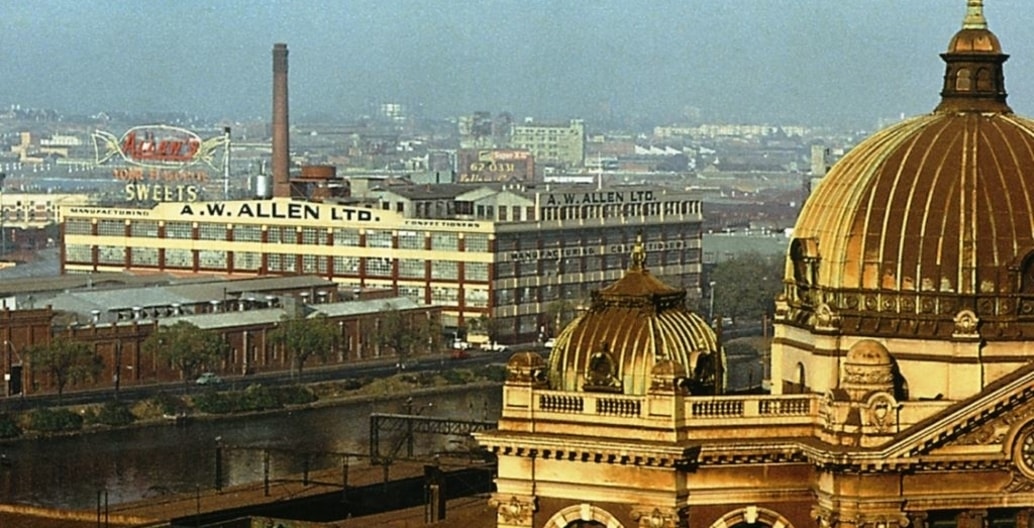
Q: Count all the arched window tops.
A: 2